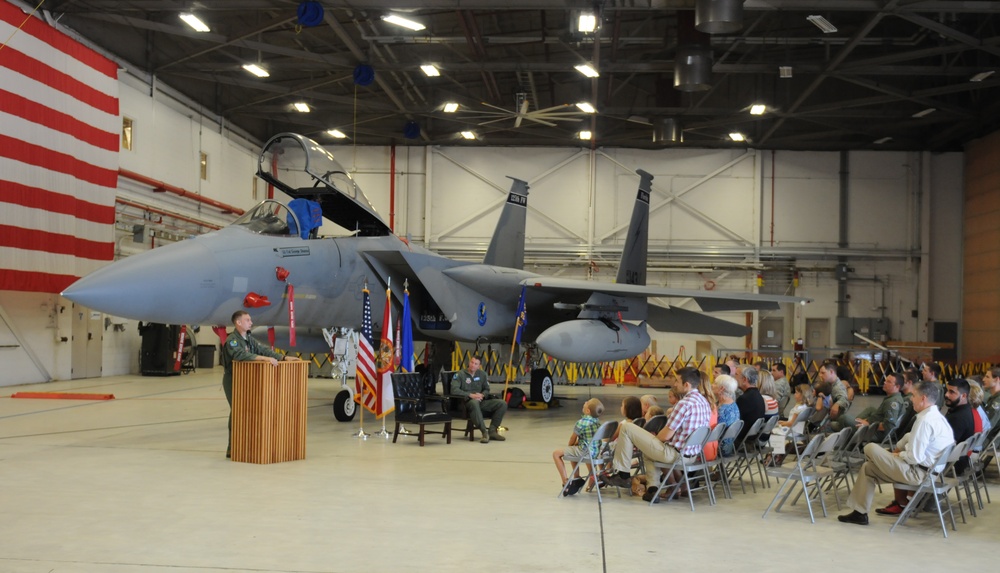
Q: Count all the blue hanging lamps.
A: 3